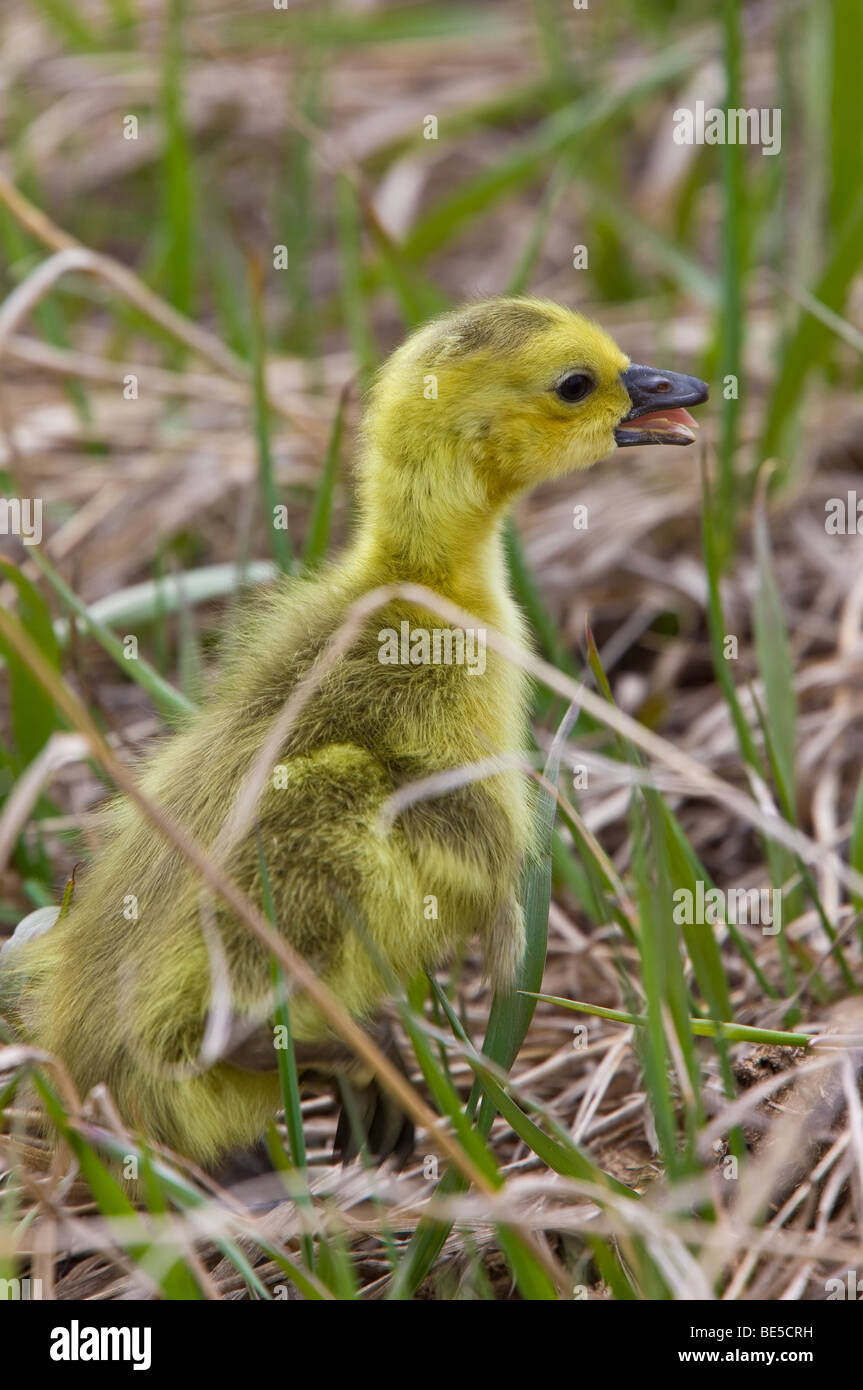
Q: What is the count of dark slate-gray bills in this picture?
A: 1